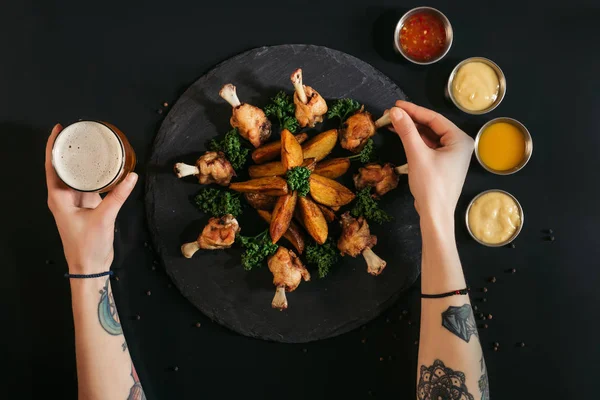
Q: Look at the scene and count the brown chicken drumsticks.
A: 8